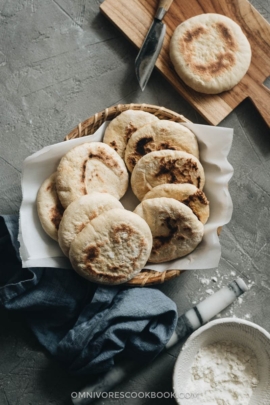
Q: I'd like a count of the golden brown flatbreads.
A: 10